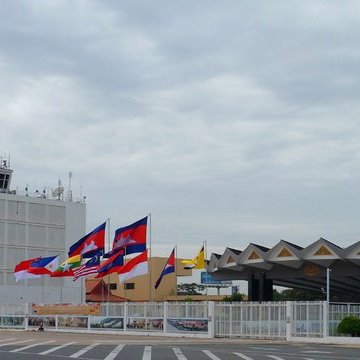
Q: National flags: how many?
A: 10